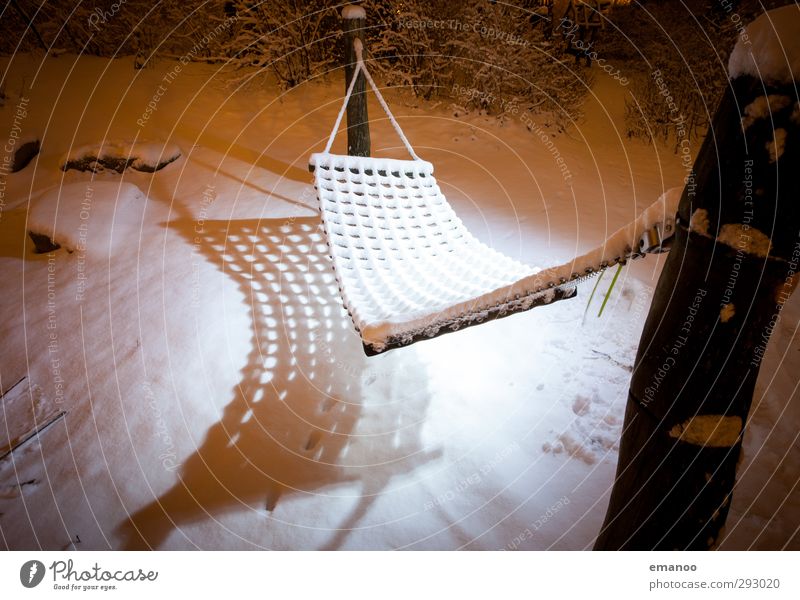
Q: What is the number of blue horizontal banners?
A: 0